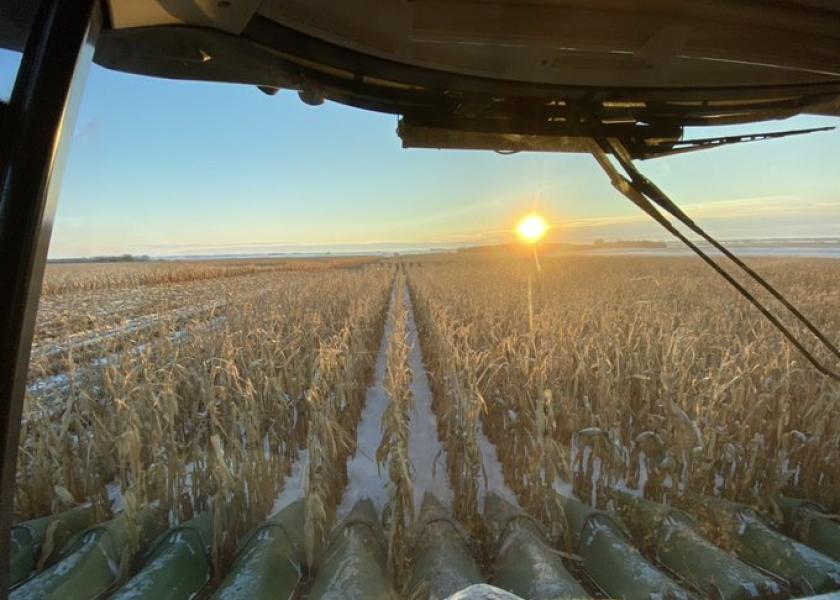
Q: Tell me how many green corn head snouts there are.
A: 11